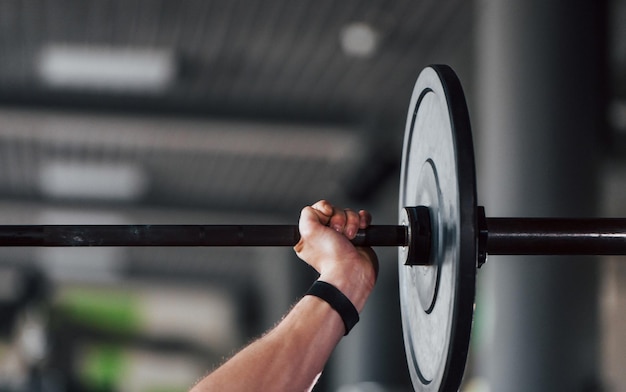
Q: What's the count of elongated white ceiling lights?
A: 2